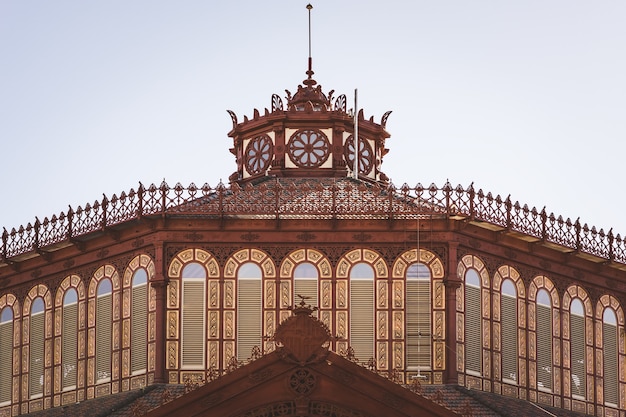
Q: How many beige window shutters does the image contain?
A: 15